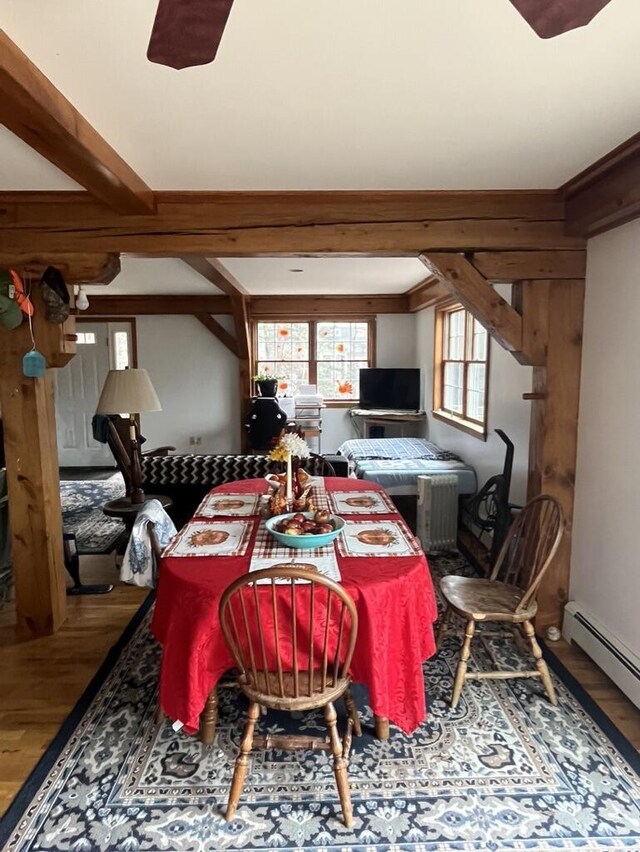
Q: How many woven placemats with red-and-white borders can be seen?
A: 4